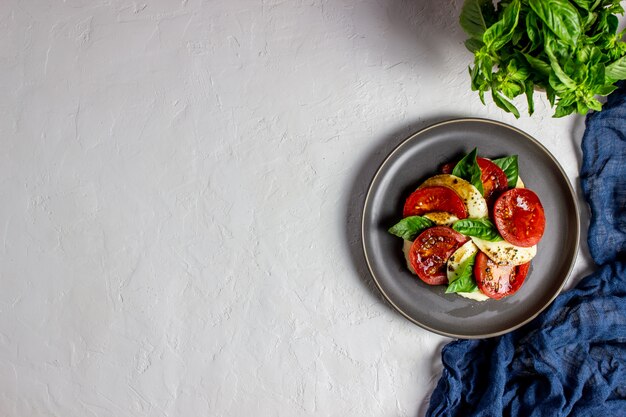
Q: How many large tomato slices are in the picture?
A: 5